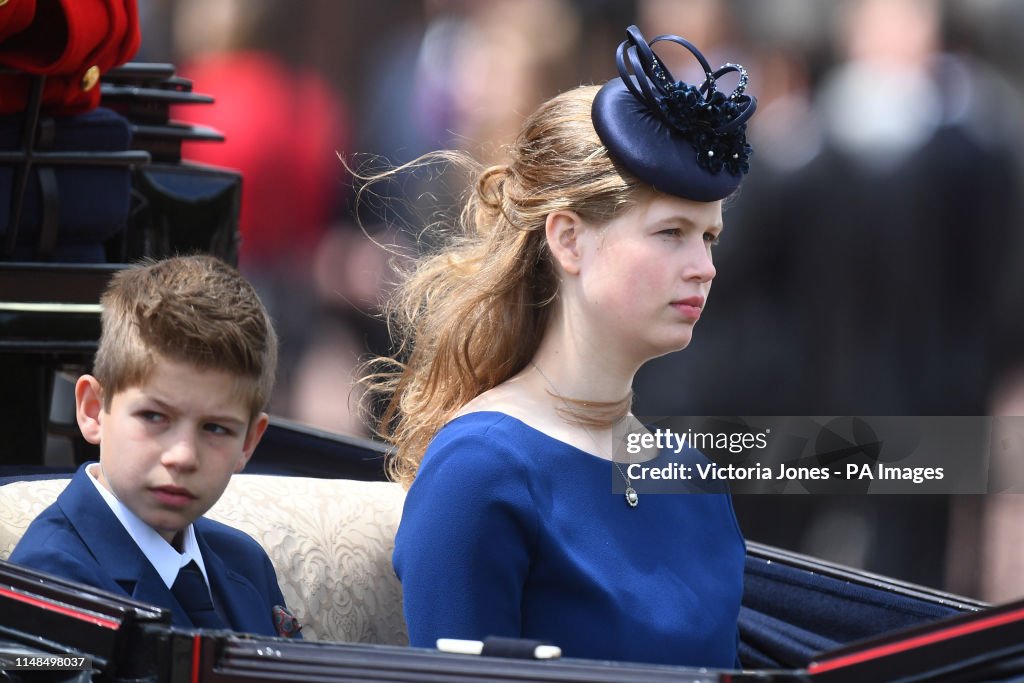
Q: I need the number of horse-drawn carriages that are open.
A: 1